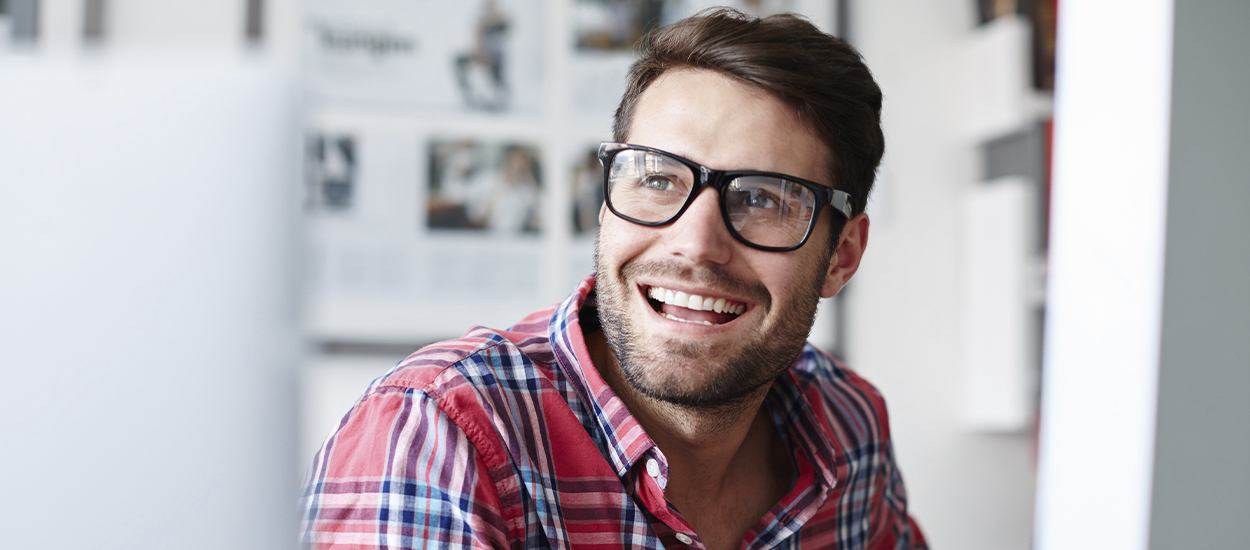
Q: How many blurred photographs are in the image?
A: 5